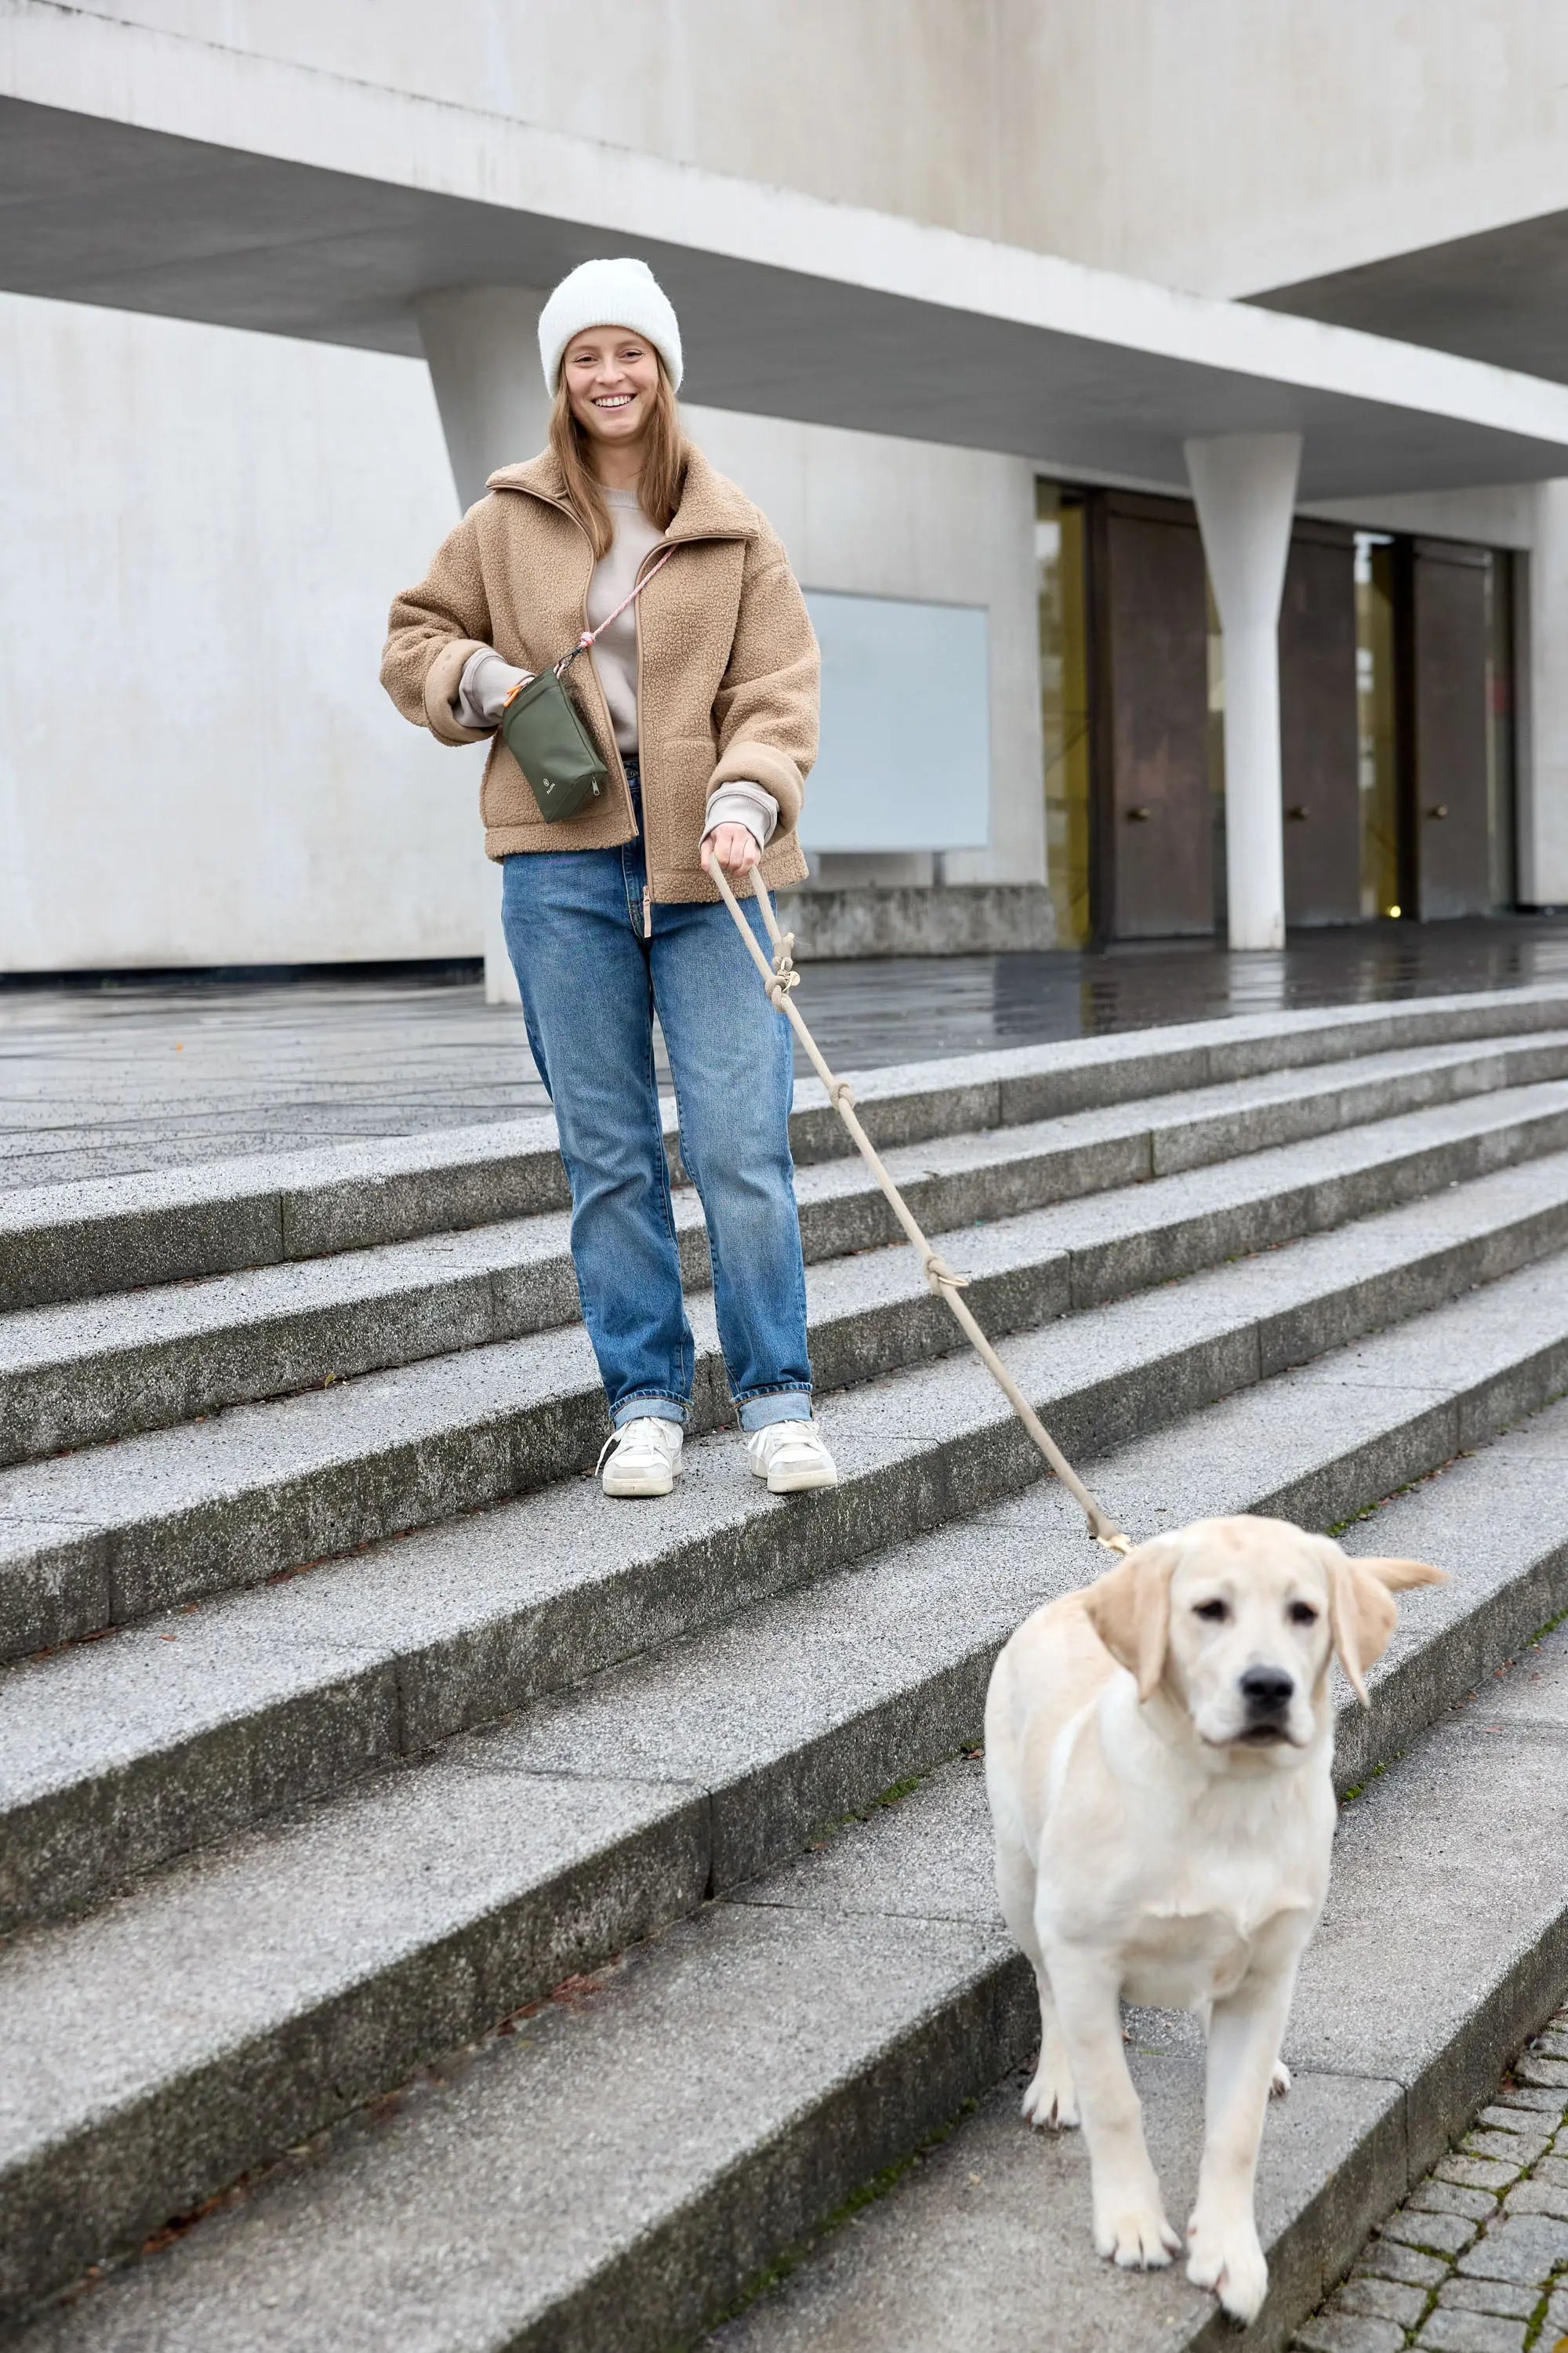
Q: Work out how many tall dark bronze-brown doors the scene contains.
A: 3